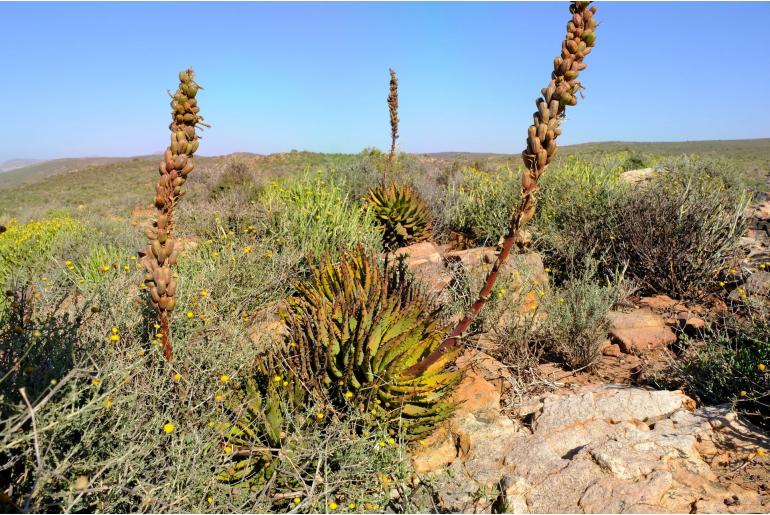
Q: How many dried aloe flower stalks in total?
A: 3